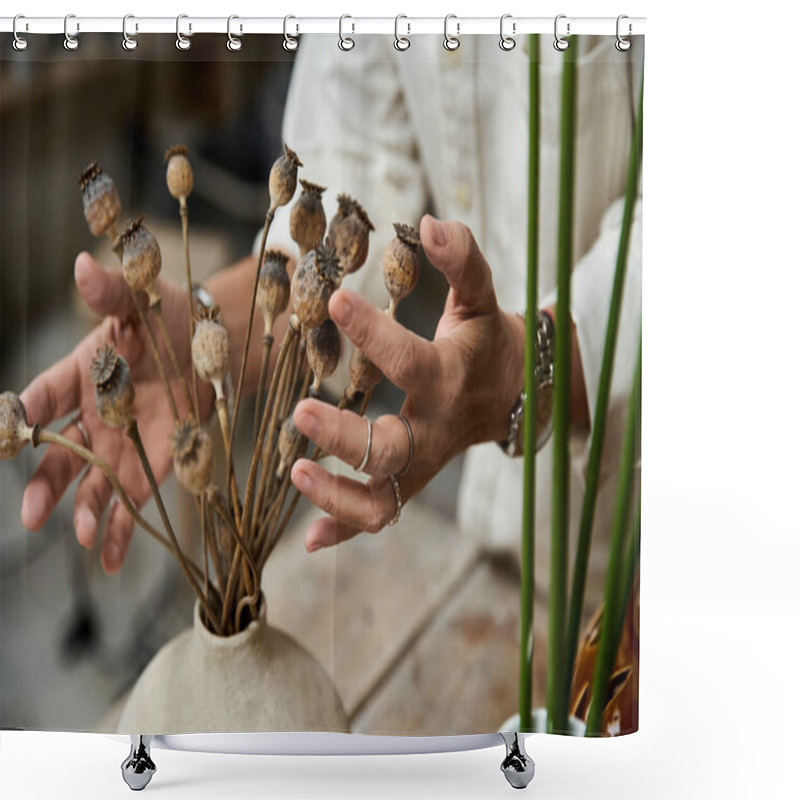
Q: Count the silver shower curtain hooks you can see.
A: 12